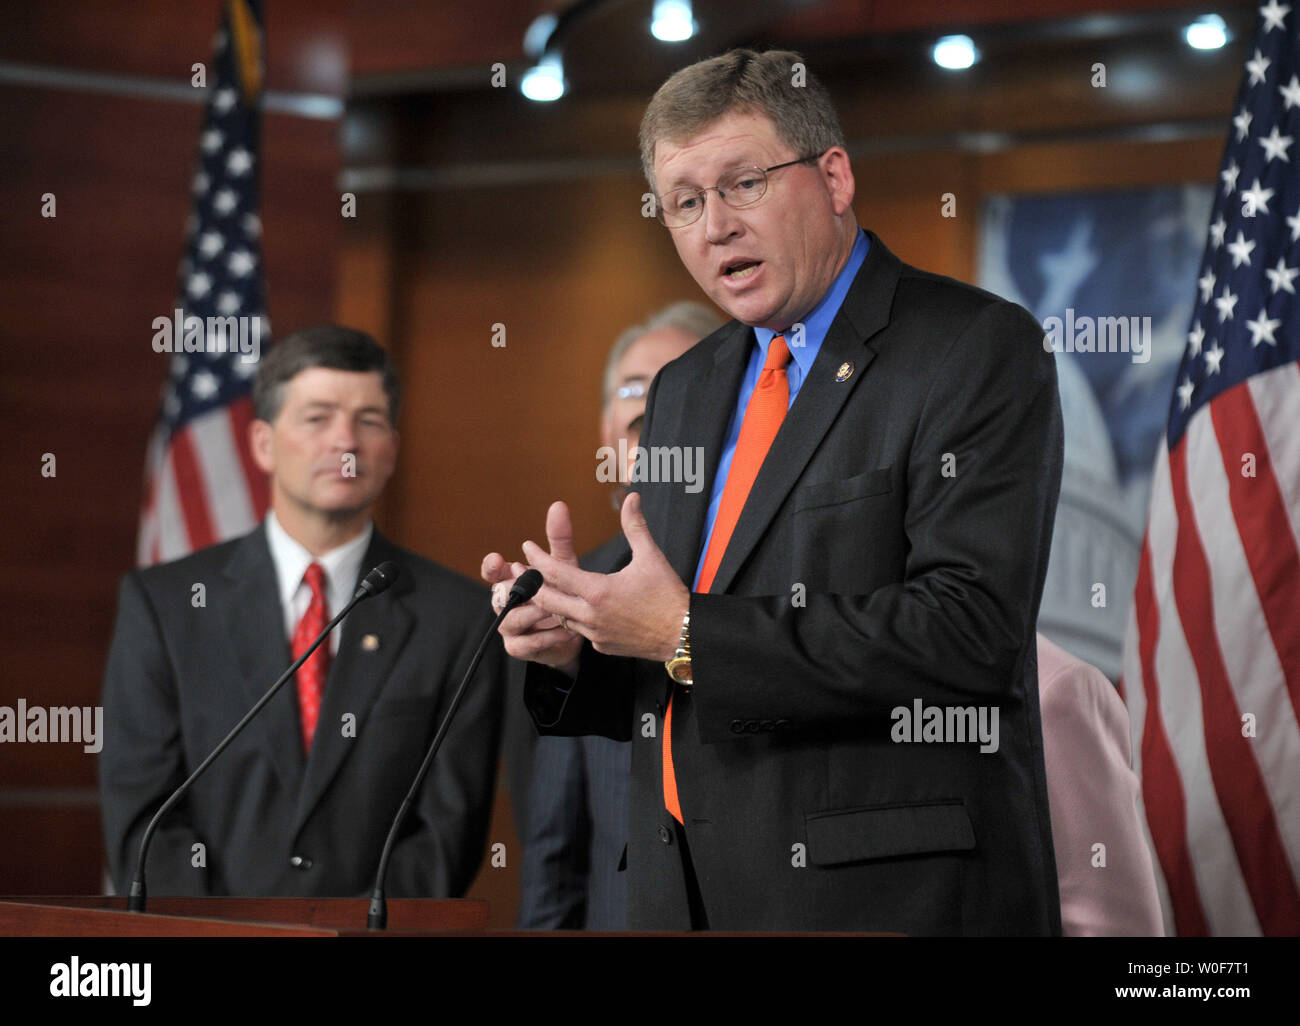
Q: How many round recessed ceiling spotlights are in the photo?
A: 4